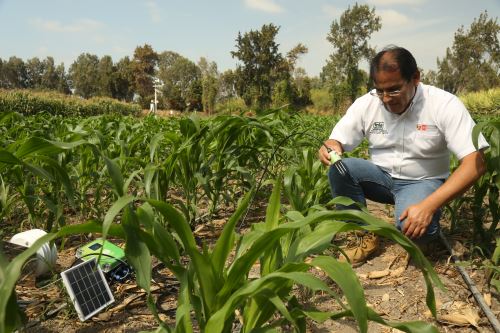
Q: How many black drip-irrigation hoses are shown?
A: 1